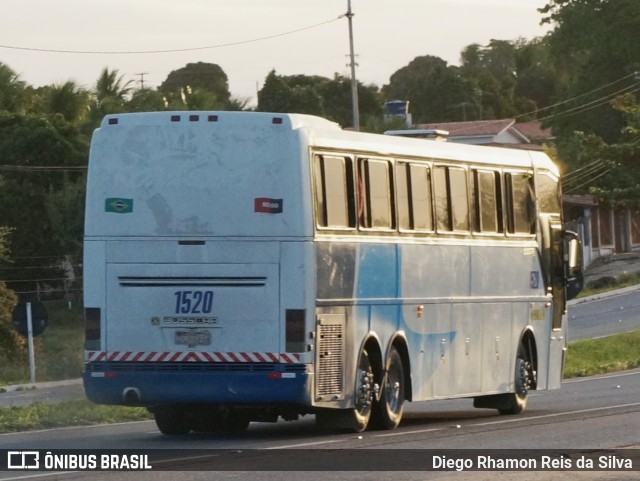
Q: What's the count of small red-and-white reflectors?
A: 2